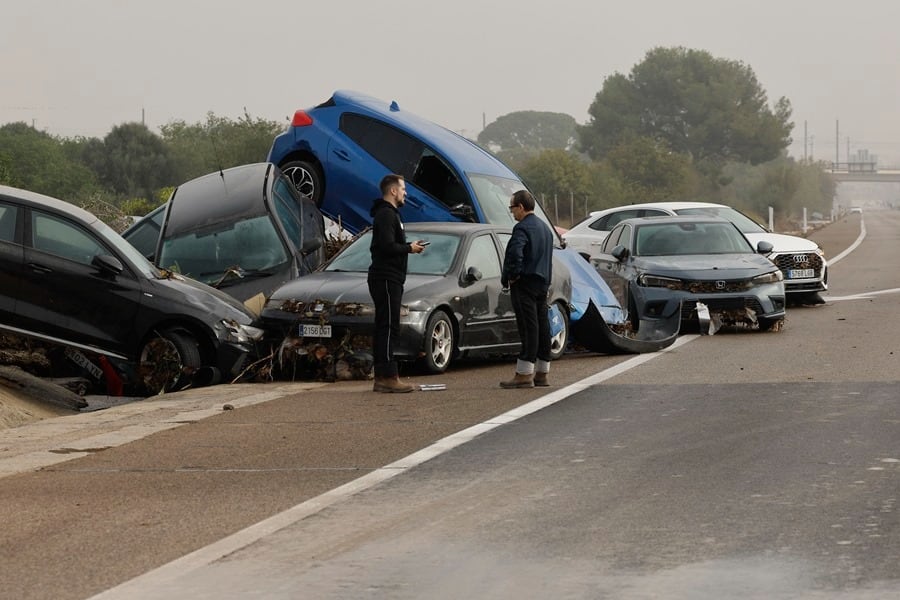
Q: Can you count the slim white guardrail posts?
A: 2